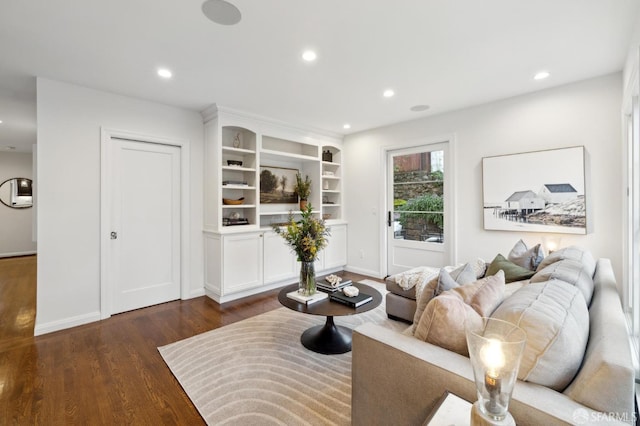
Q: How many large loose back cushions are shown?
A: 3